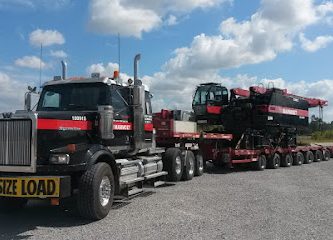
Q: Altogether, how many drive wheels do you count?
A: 3